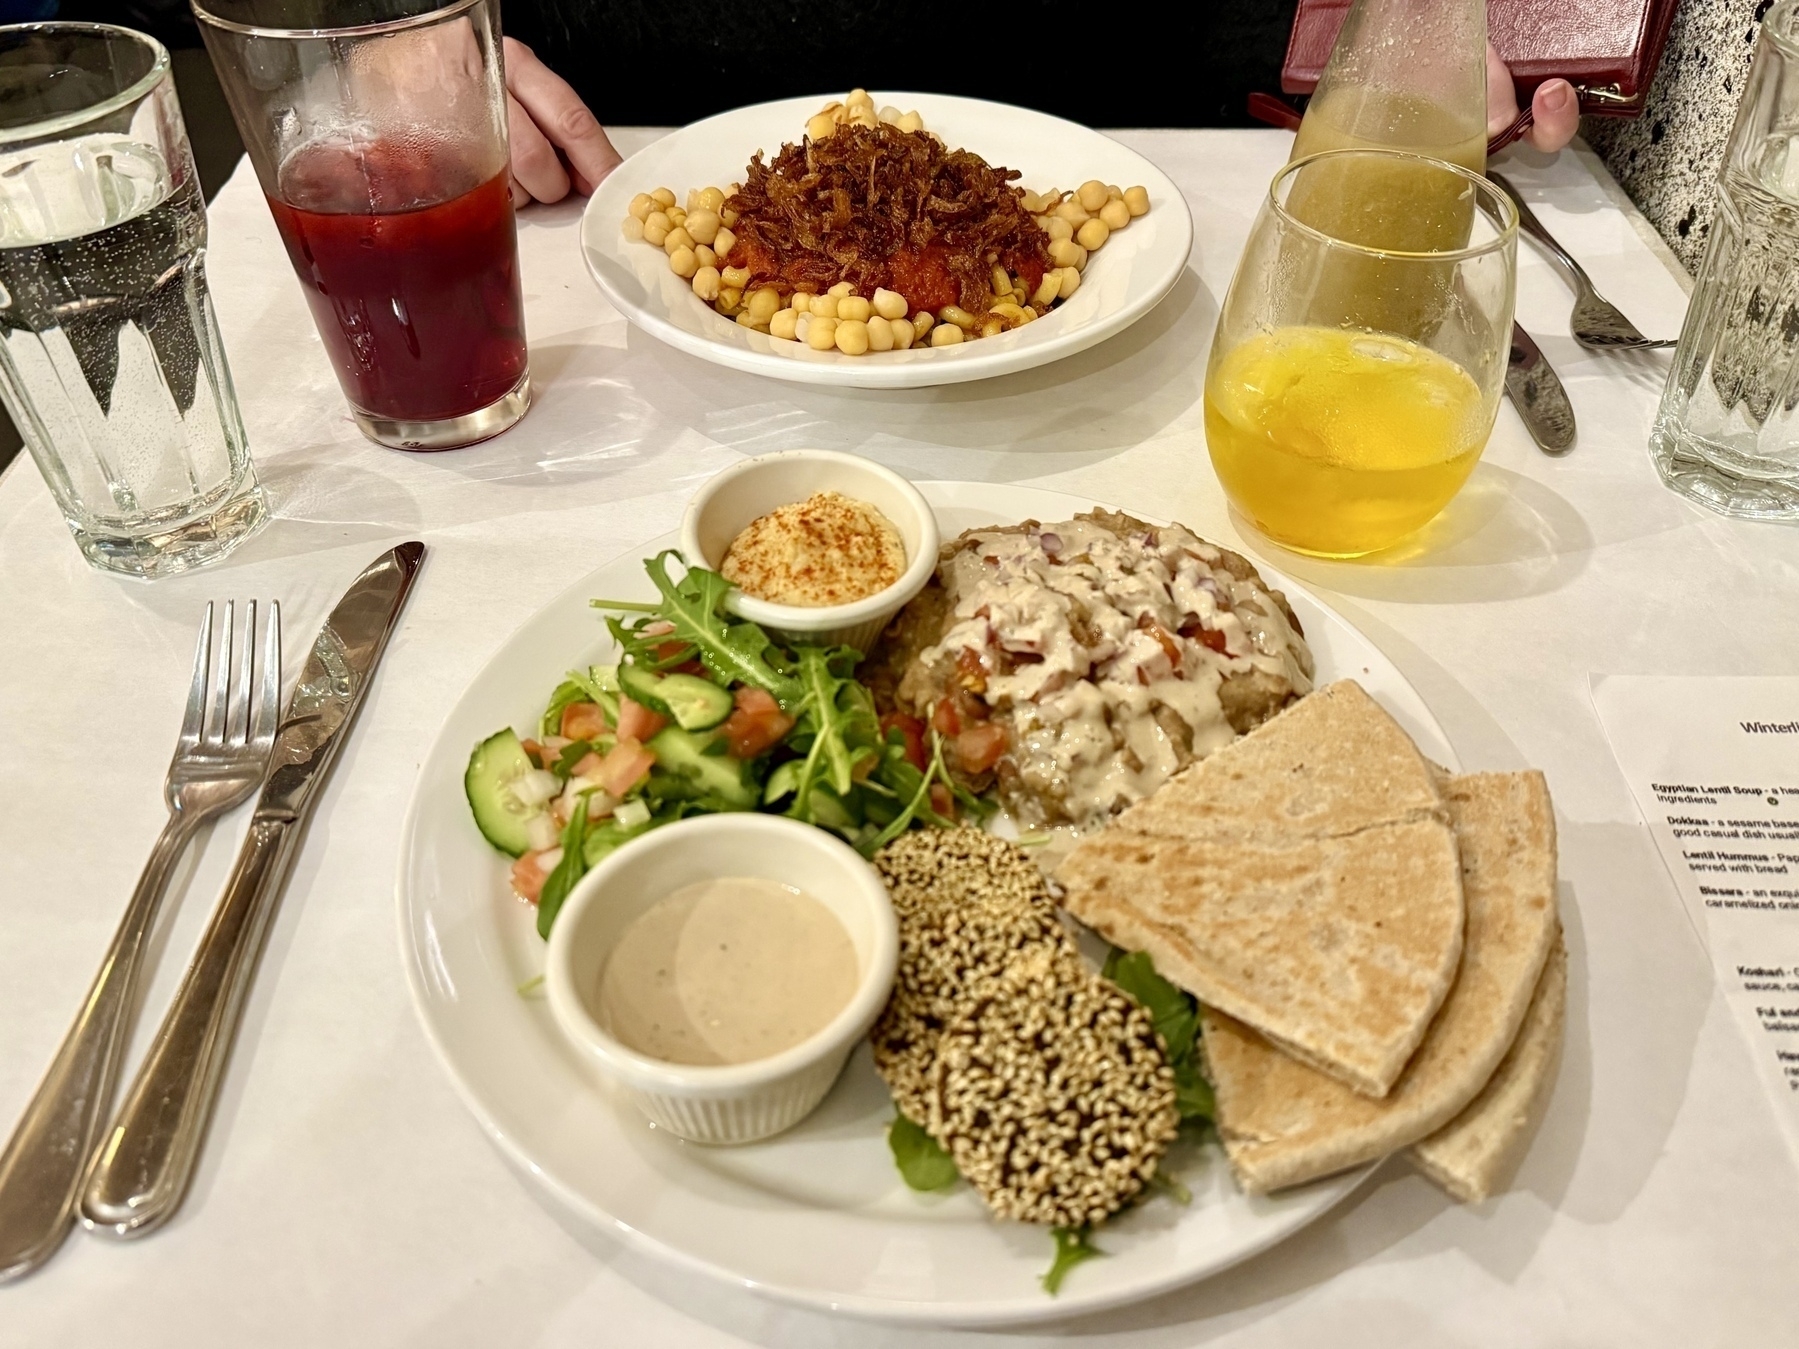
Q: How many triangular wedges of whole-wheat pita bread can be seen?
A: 3